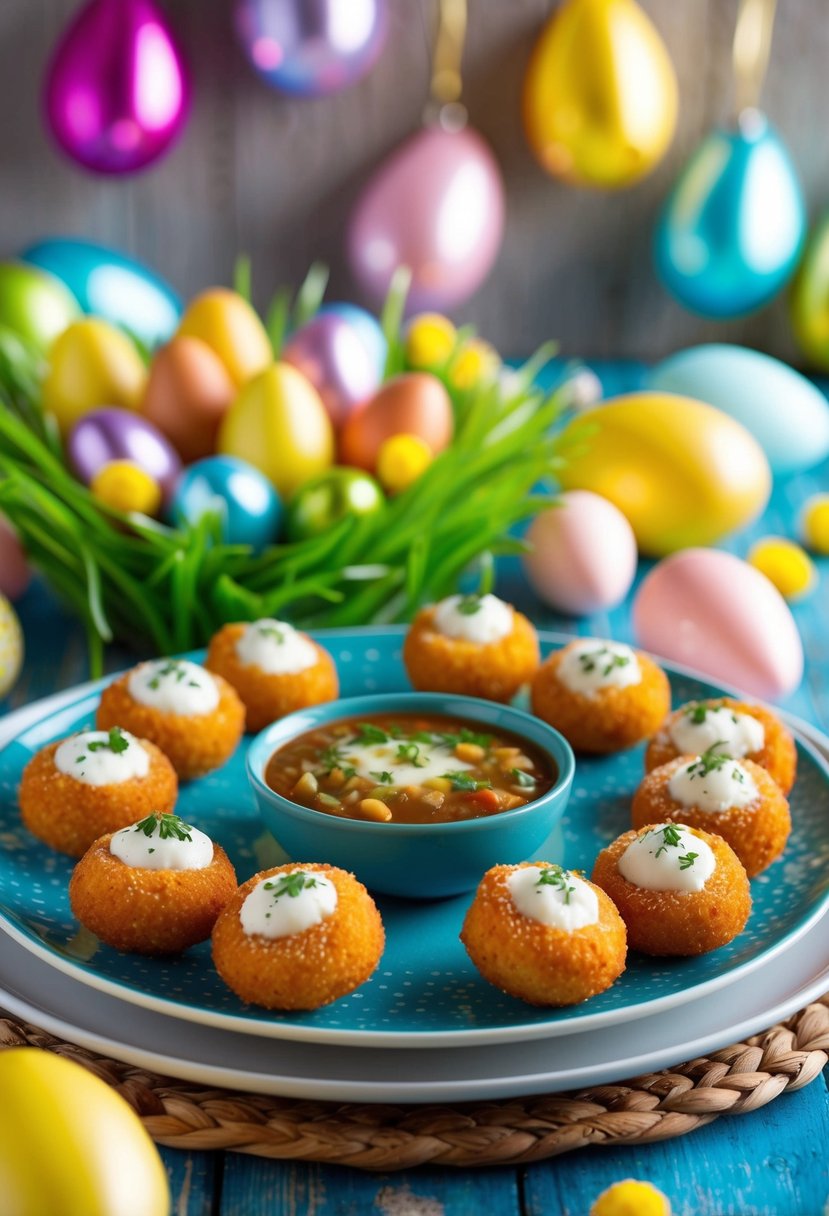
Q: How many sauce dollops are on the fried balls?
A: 11